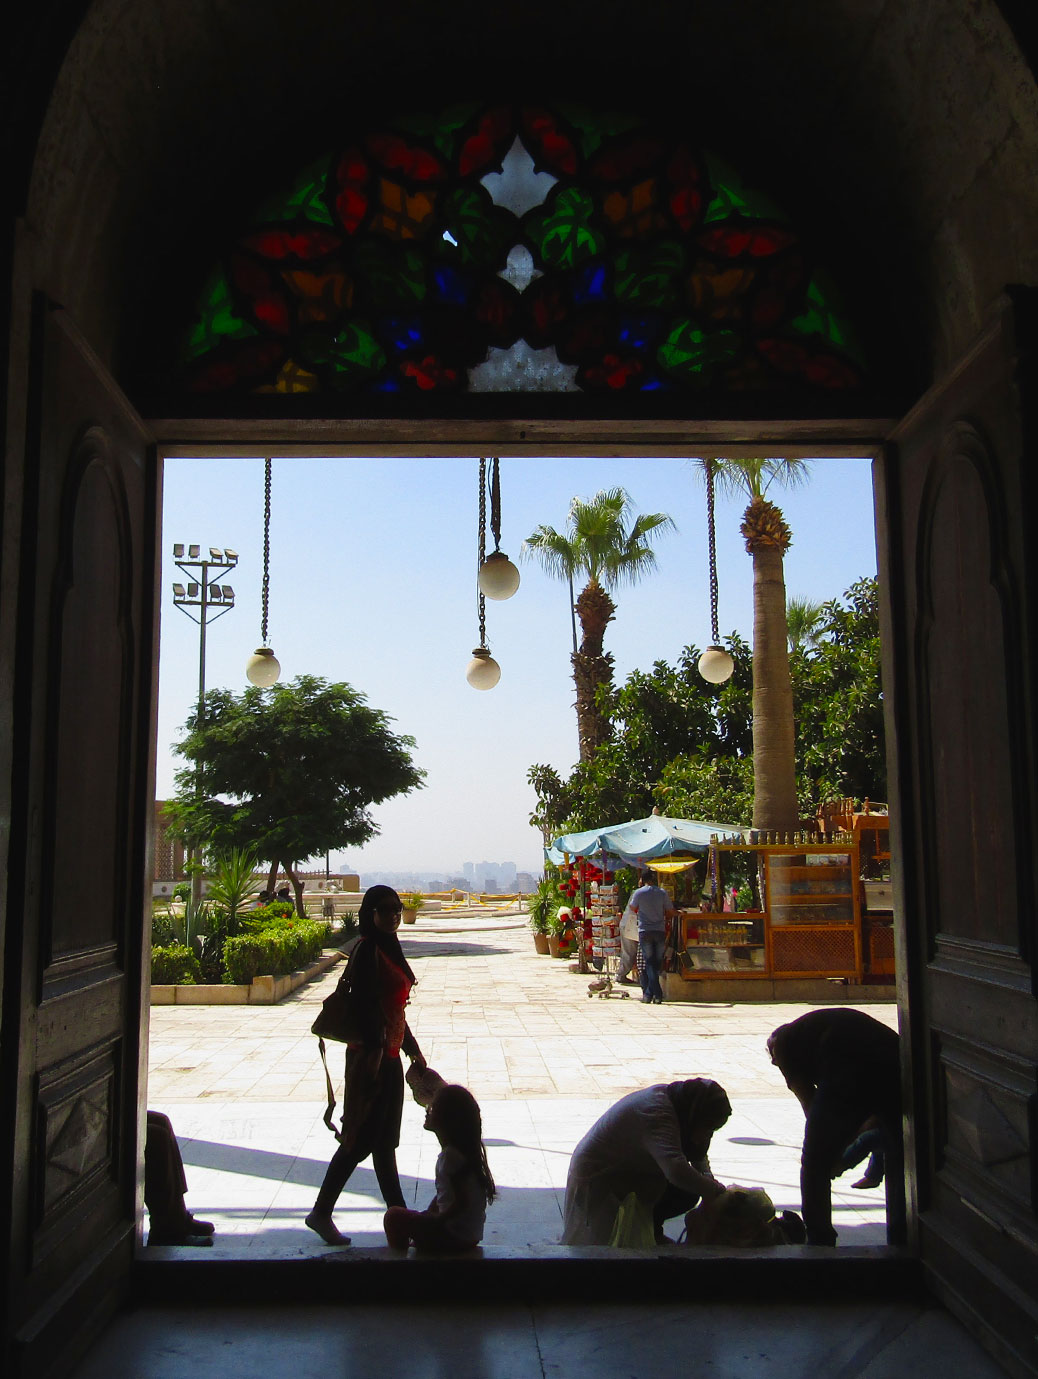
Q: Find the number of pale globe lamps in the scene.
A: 4